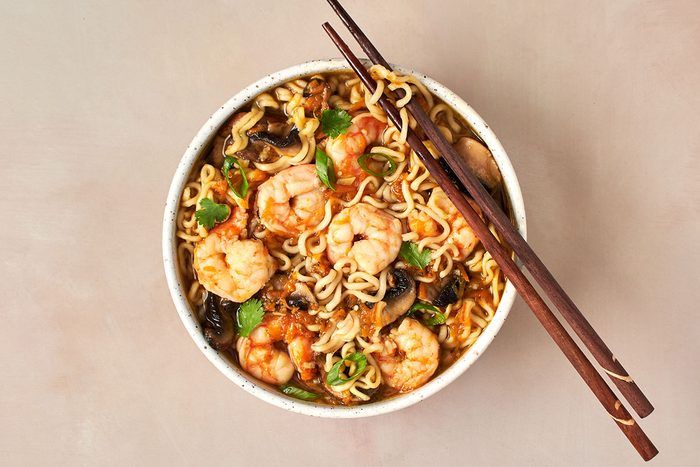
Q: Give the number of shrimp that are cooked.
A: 7